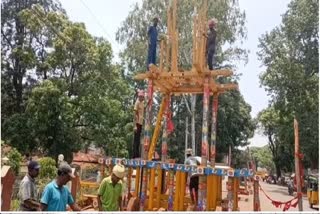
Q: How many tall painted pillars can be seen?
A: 4